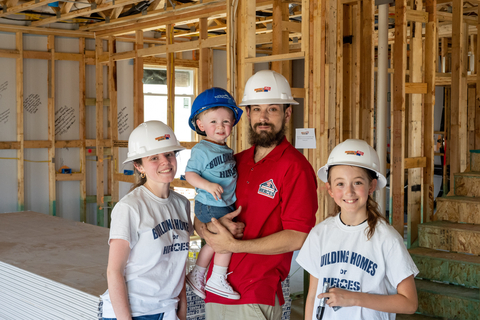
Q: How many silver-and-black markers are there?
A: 1